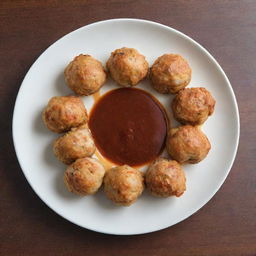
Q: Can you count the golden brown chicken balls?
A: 10